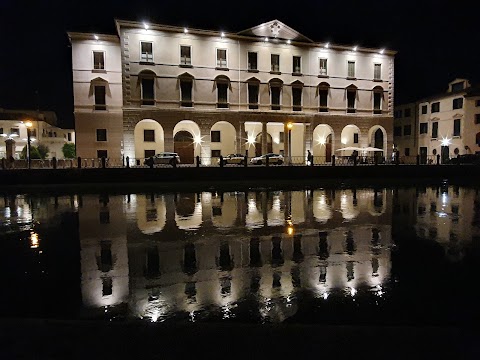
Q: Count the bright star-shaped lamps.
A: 4